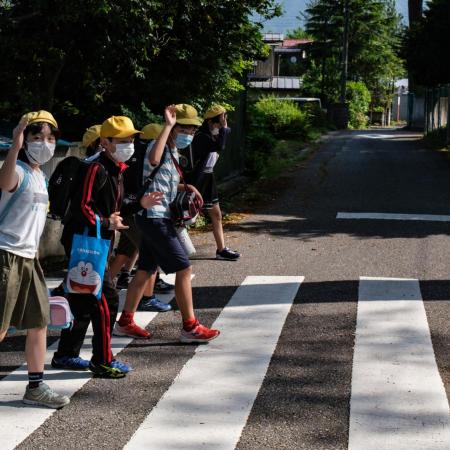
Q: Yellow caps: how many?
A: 6